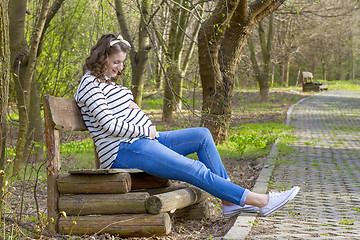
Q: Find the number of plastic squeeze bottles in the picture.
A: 0